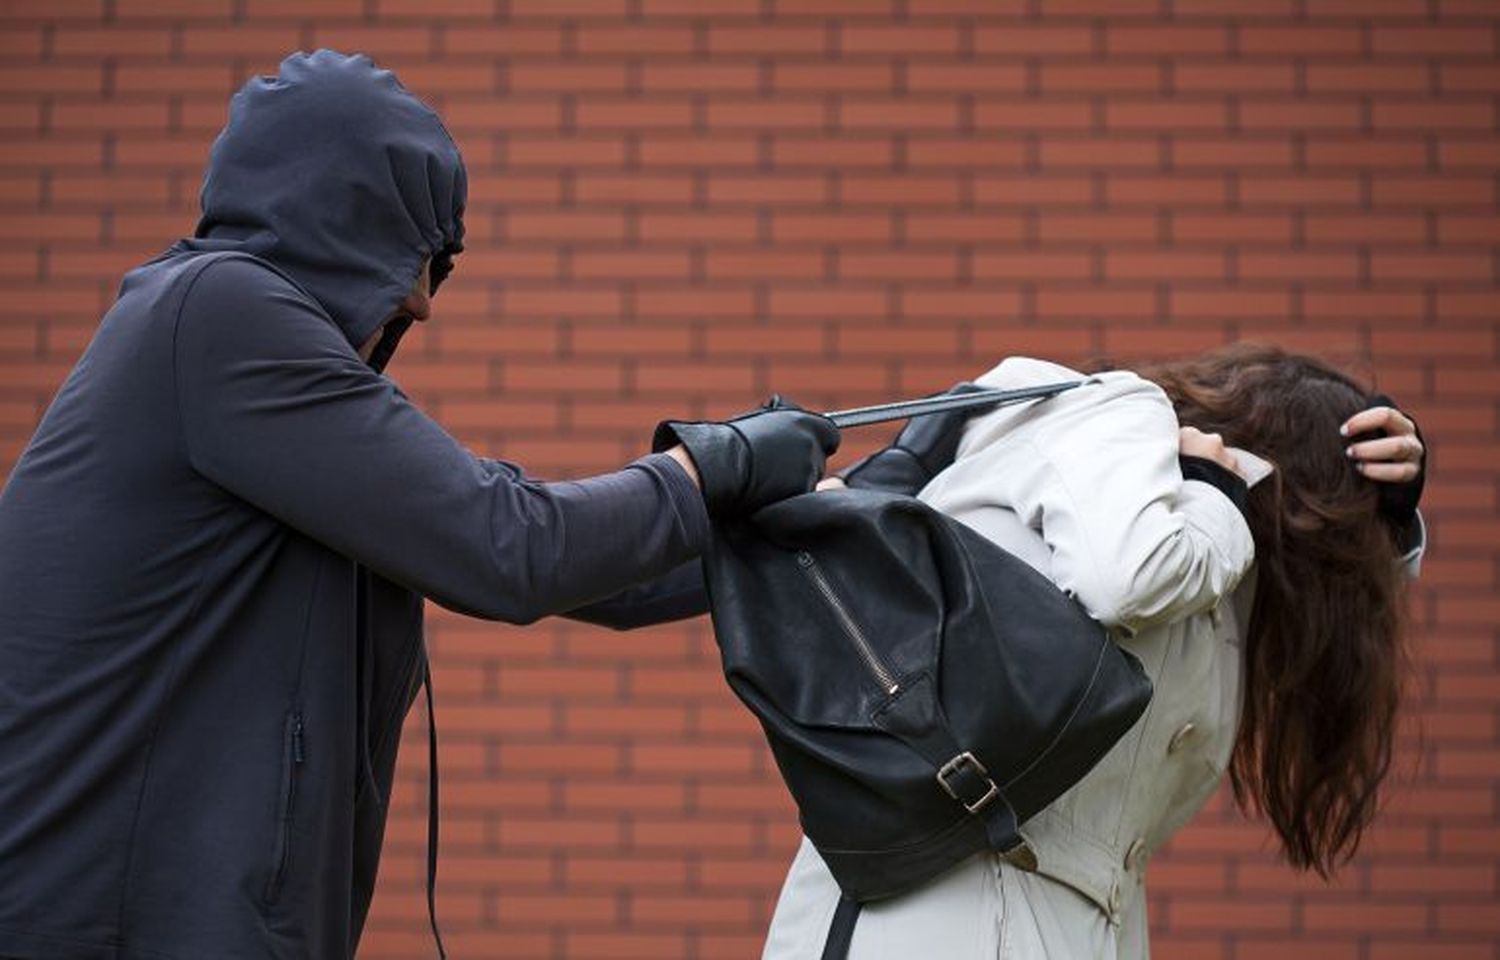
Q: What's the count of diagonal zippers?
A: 1